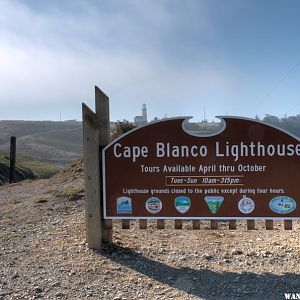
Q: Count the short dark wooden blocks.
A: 10